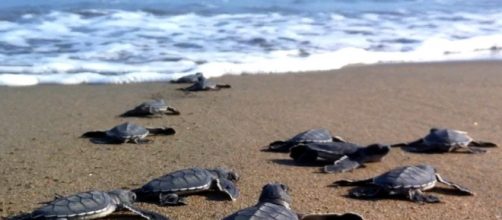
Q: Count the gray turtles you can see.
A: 11